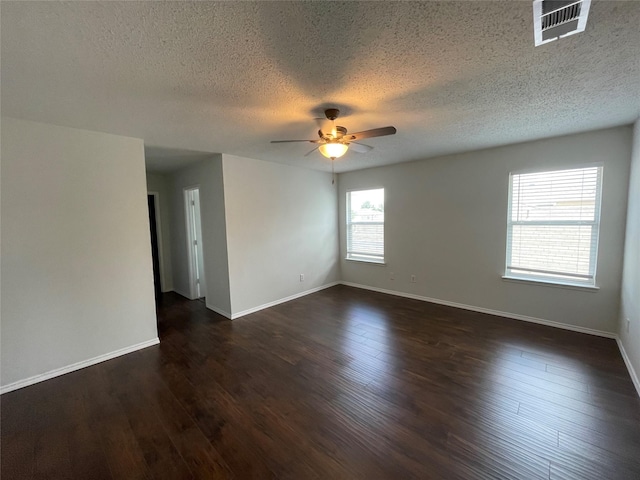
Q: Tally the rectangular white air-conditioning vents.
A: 1